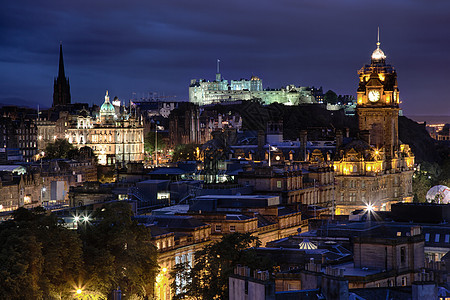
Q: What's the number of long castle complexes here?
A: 1